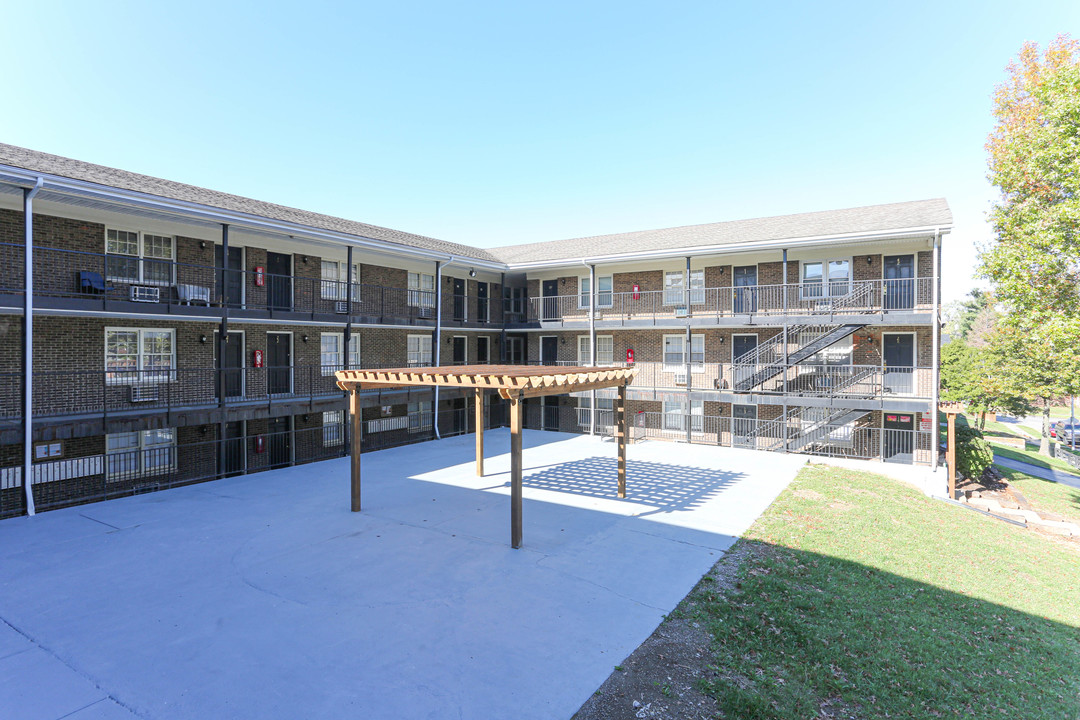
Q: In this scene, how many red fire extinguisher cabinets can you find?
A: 6